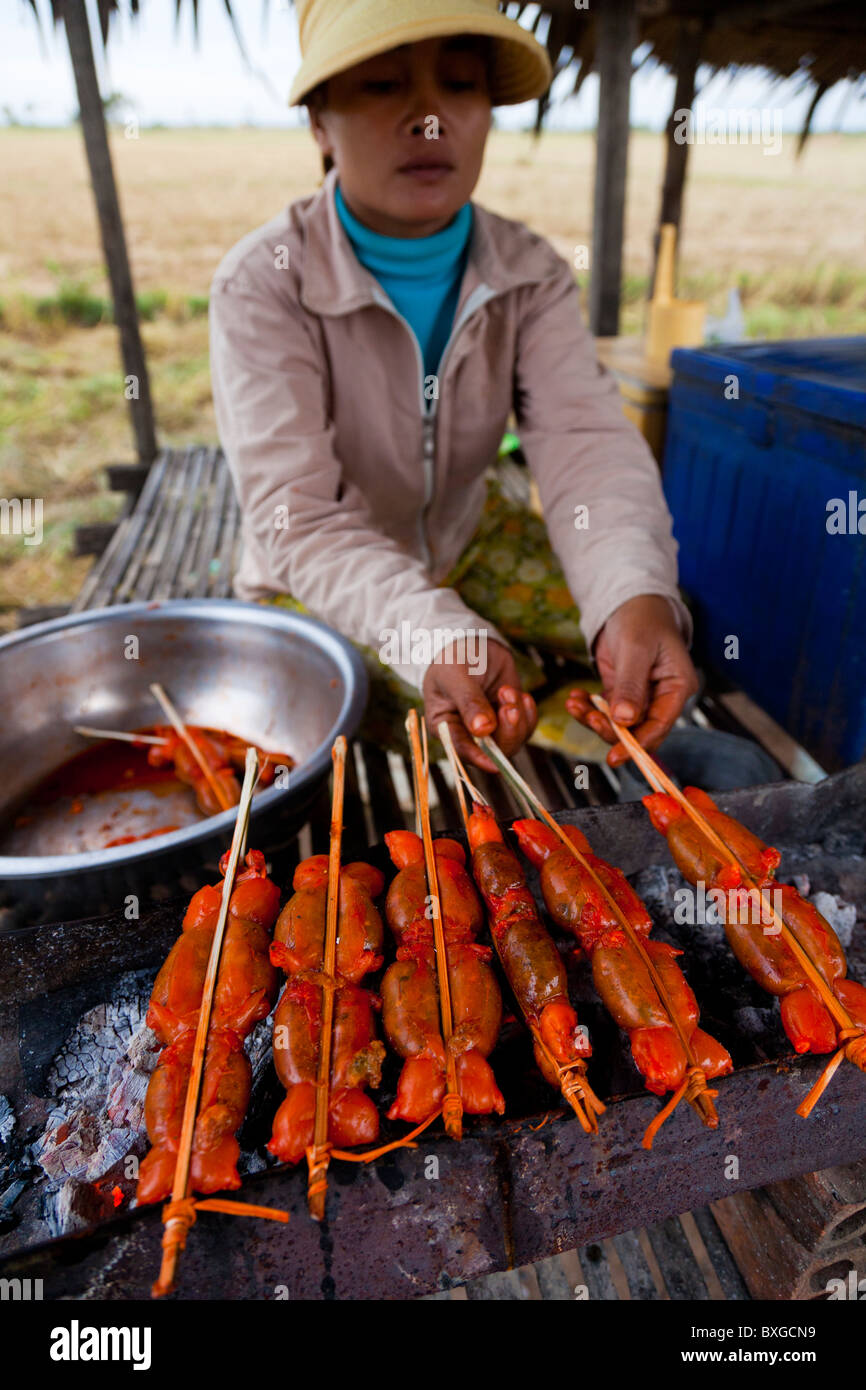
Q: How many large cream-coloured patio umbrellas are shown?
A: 0